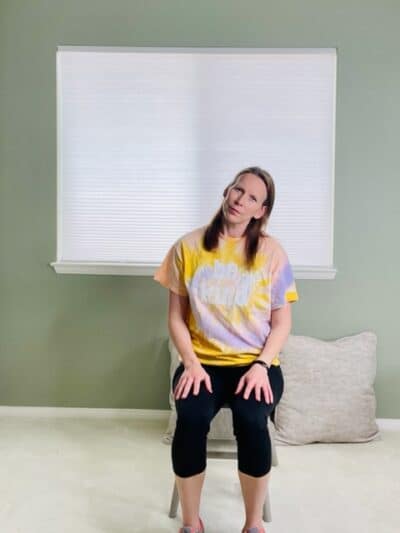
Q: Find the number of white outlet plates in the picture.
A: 0